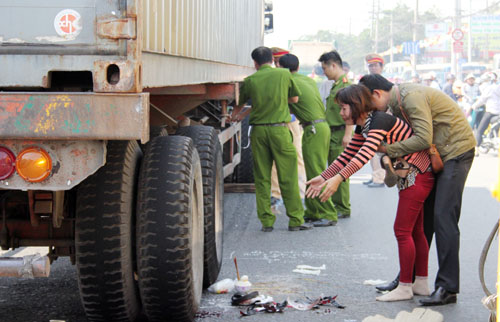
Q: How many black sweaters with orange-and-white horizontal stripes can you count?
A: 1